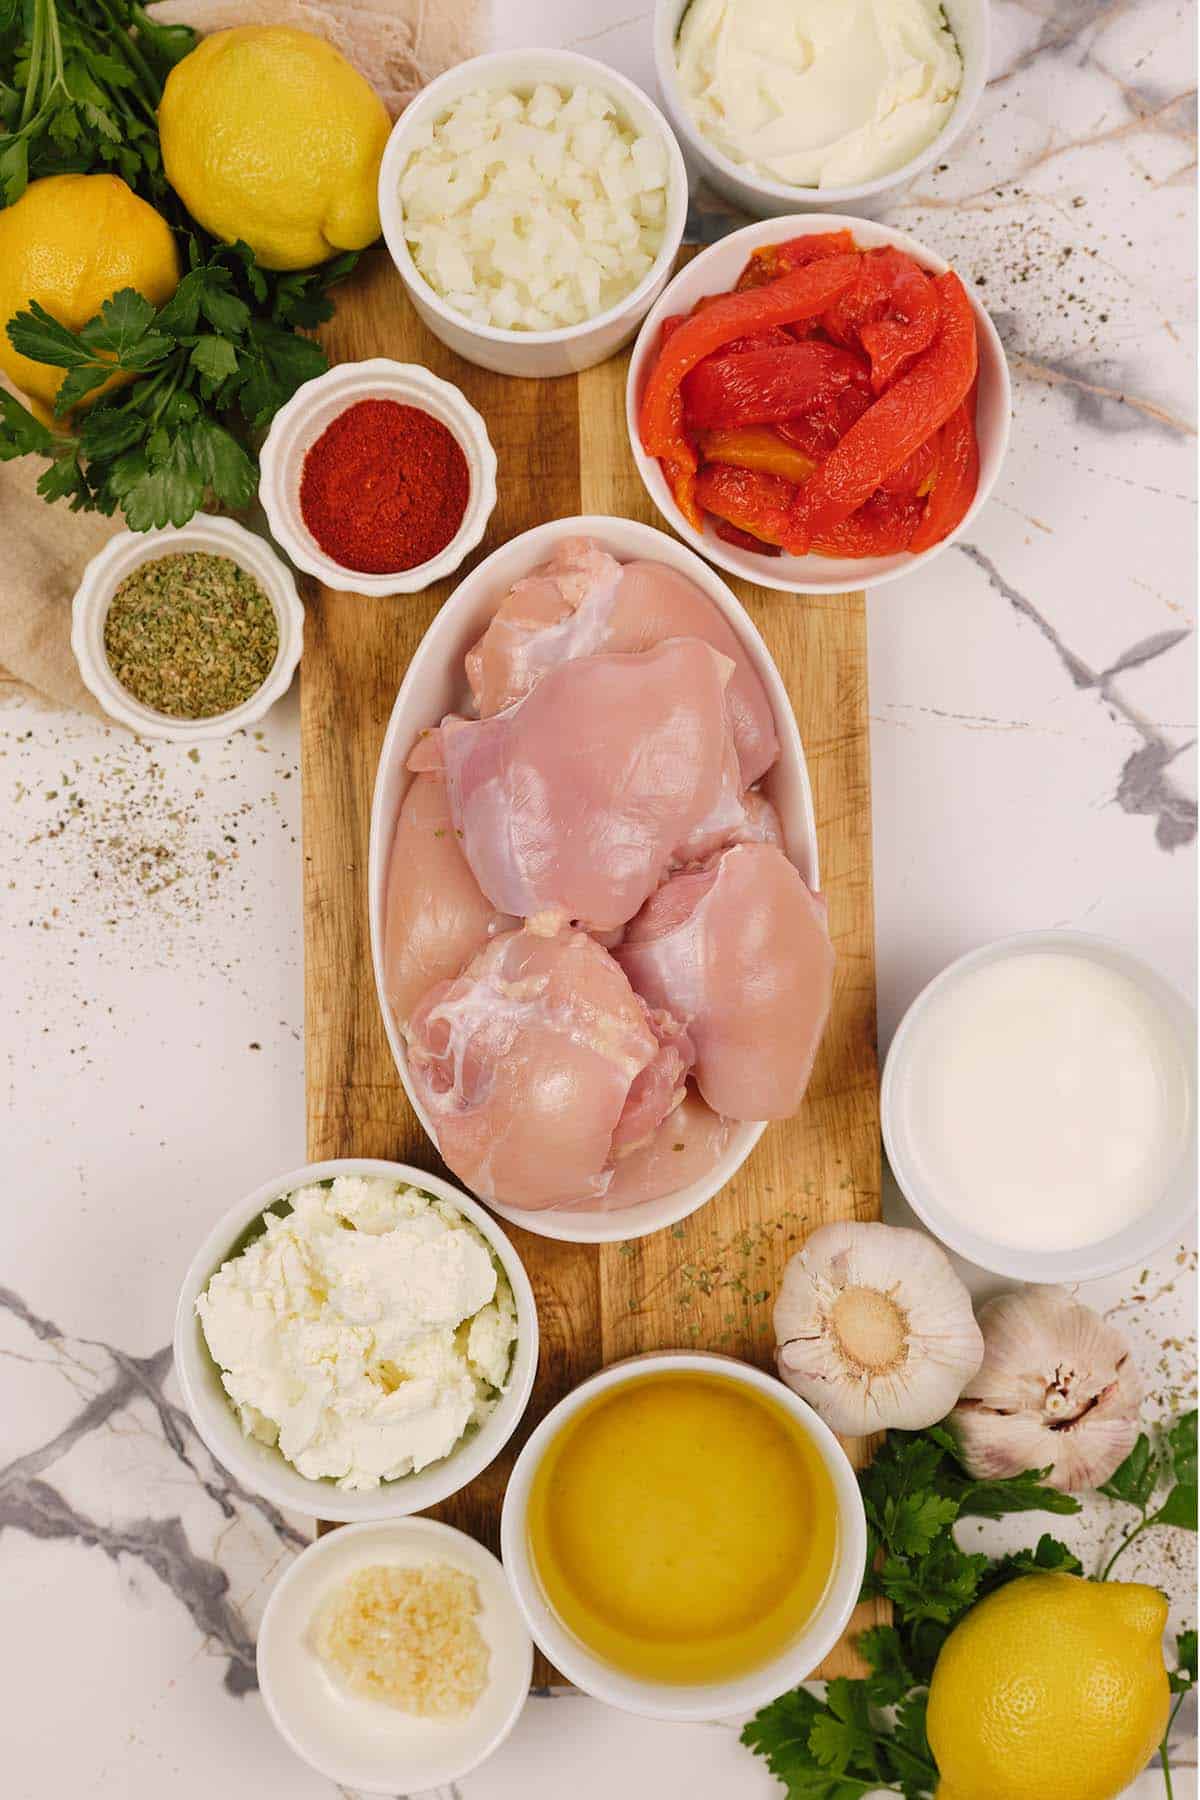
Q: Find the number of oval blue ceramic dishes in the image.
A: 0